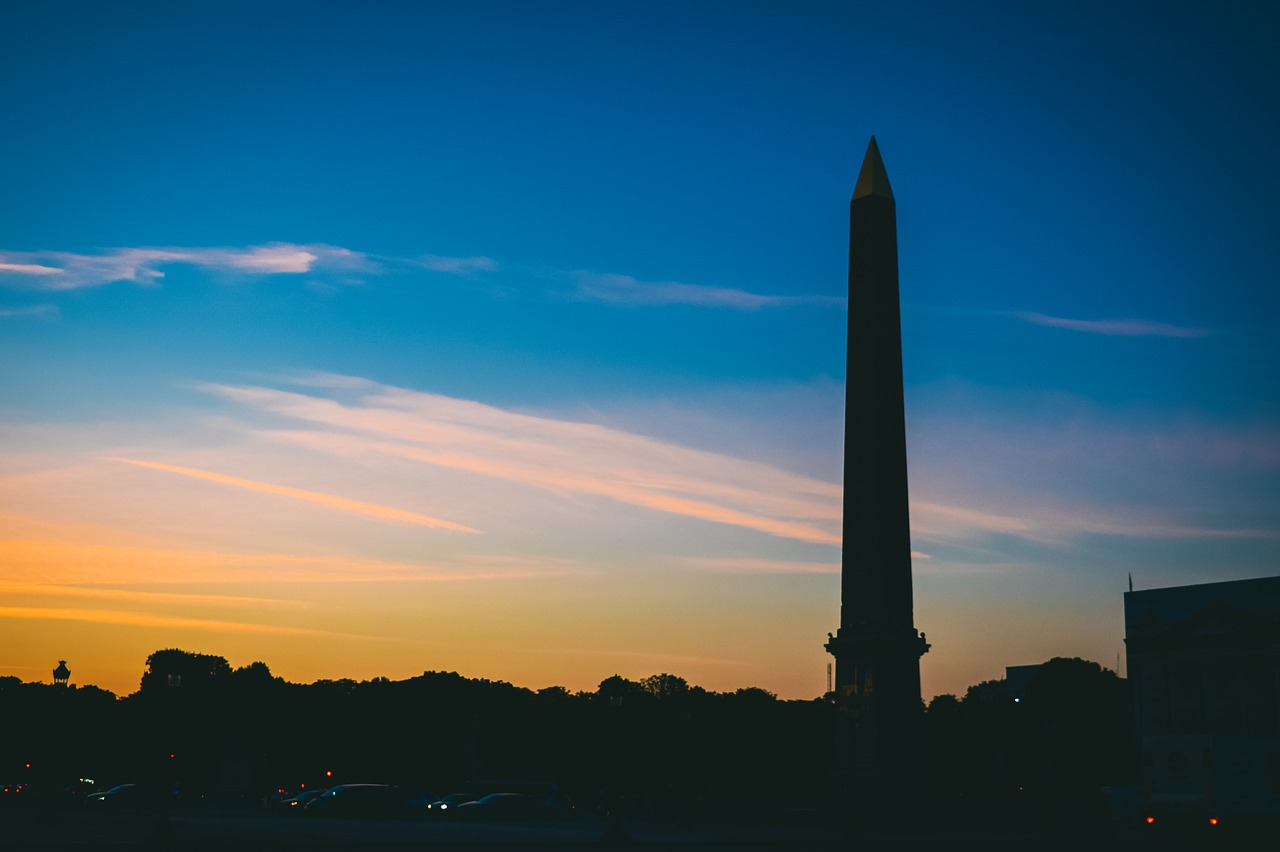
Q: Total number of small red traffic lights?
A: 3